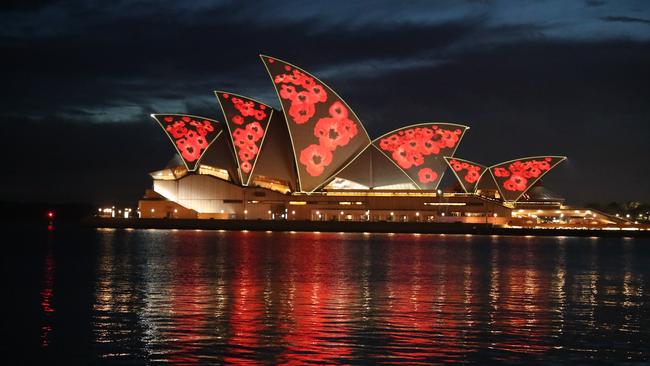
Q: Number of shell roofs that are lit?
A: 6